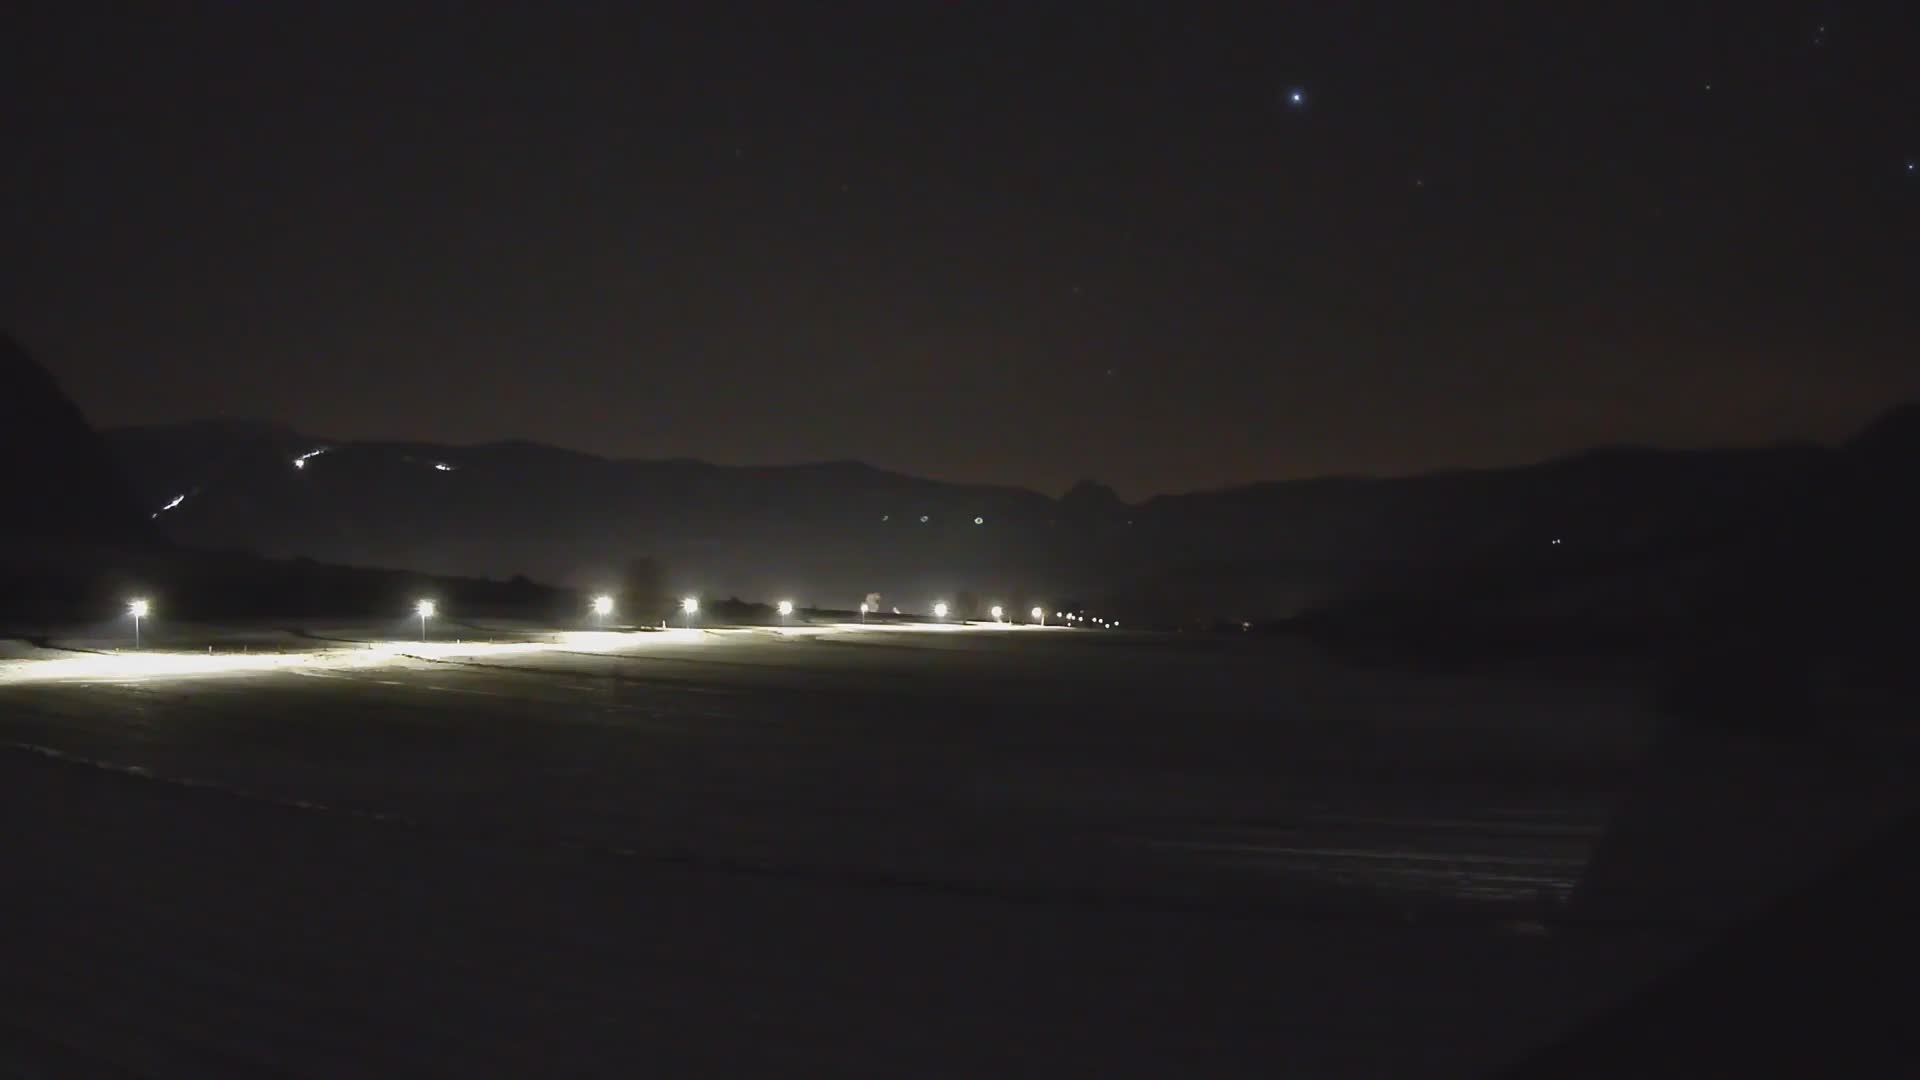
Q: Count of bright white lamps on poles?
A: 9